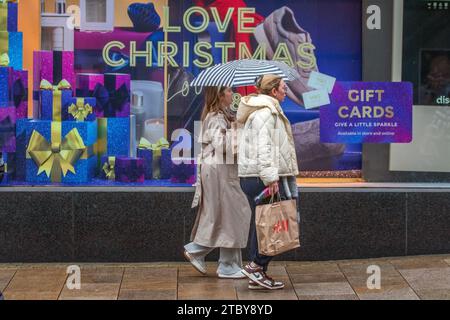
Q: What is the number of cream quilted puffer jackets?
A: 1